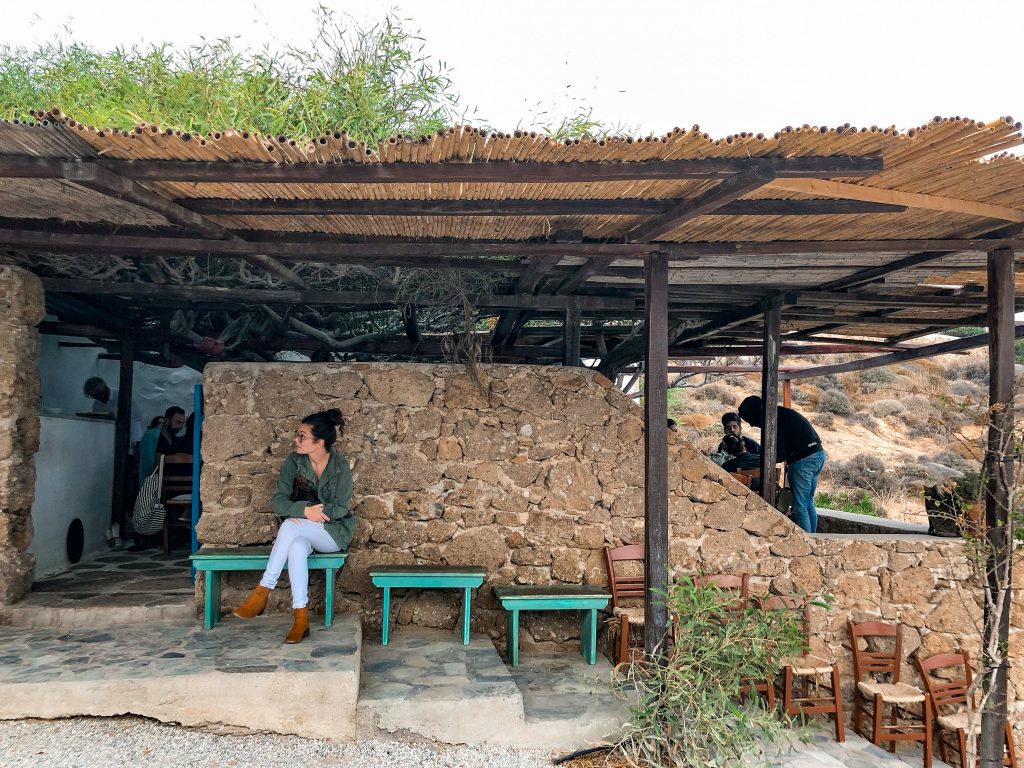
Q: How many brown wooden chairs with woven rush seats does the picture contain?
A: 5